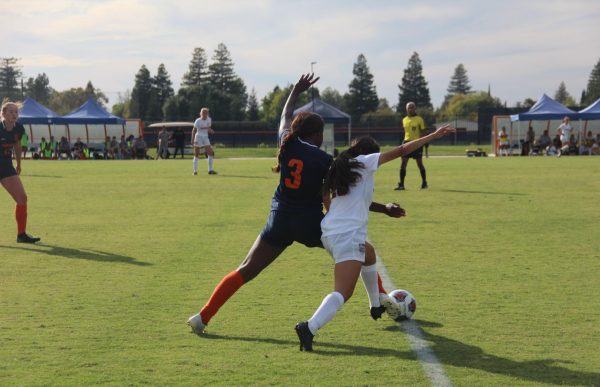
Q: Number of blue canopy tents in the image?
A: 5